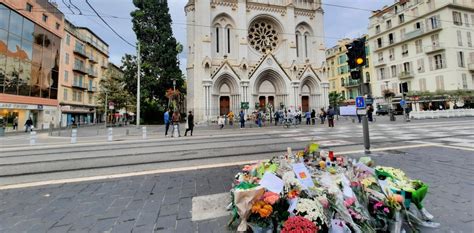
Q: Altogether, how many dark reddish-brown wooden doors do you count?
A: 4